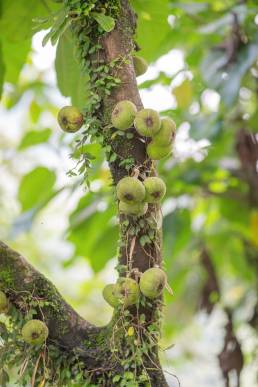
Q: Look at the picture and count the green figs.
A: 14